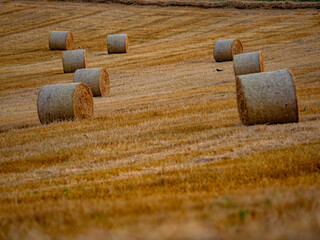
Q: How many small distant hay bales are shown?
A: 6